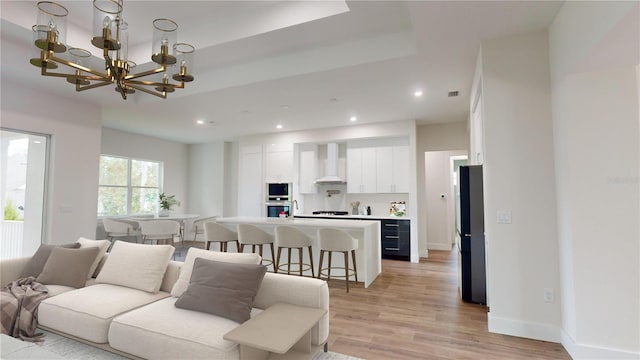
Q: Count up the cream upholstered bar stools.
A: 4